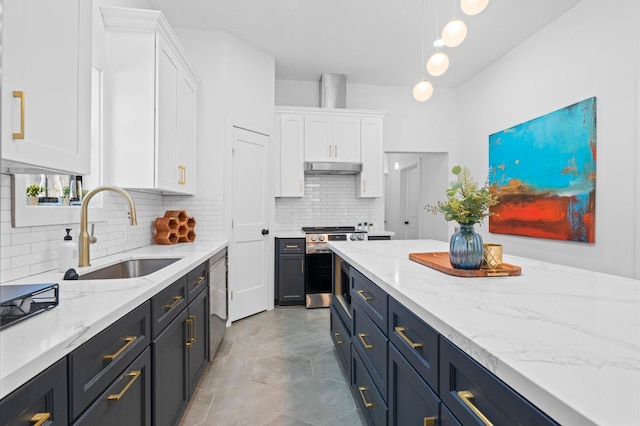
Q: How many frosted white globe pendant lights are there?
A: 4